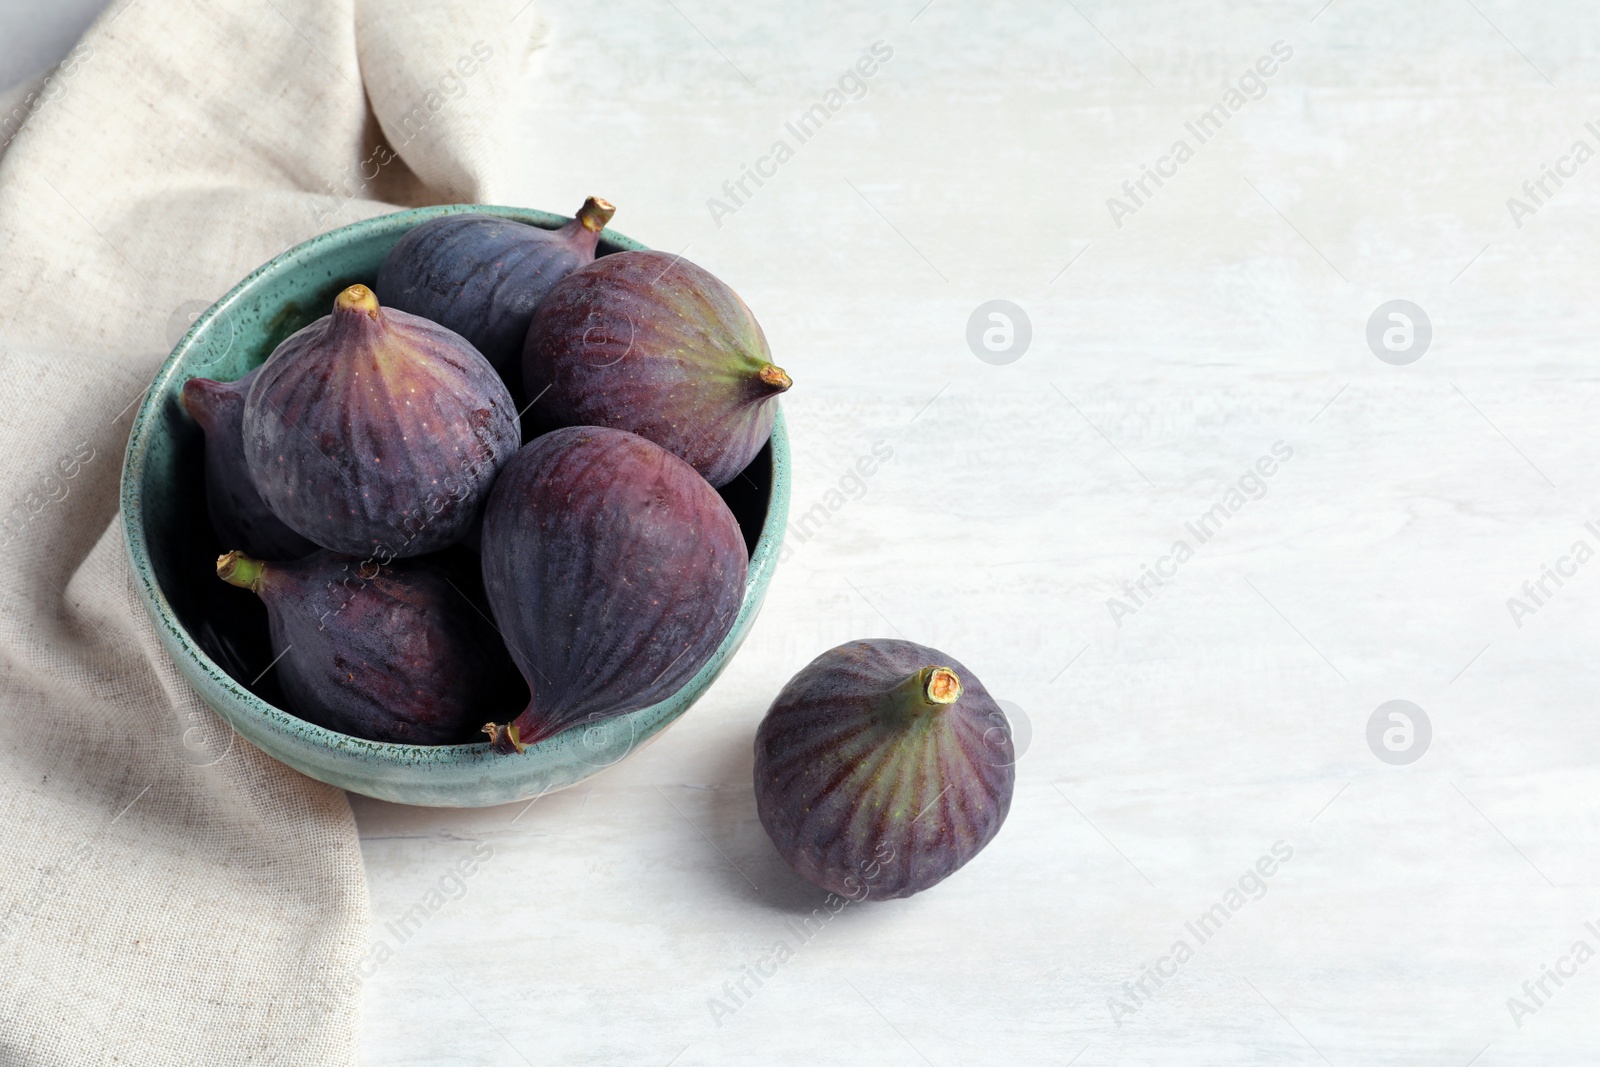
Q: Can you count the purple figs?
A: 7